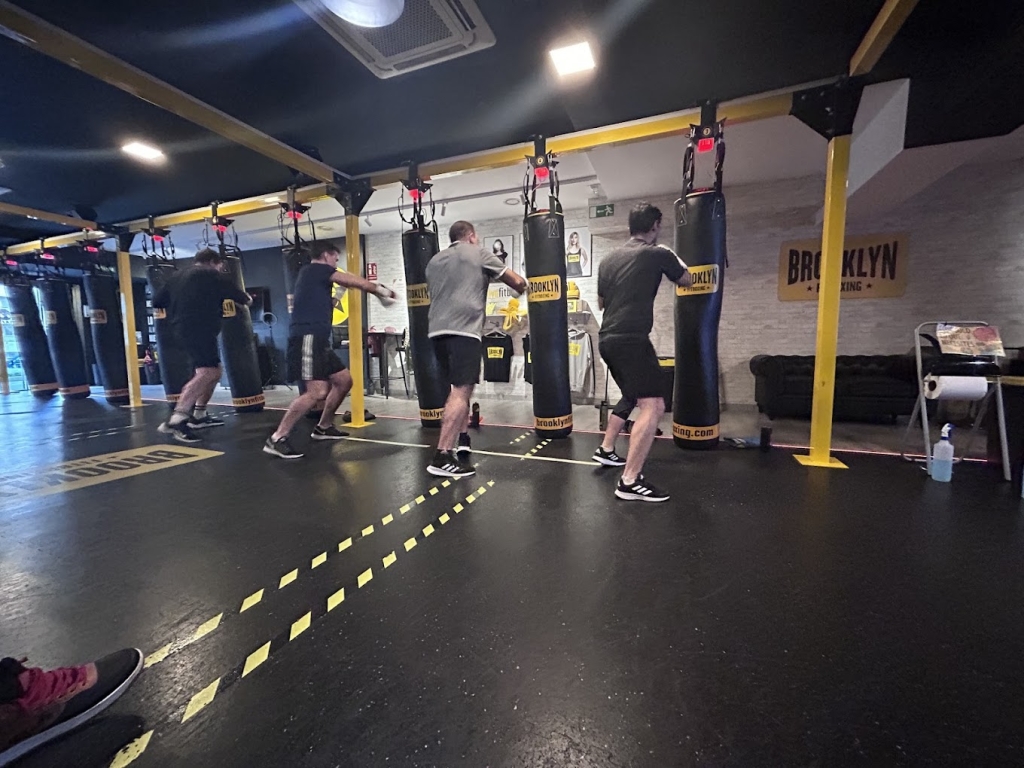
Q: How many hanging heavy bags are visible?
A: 9